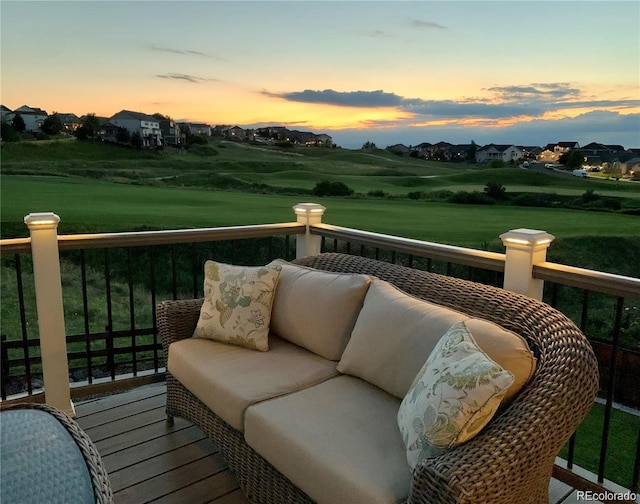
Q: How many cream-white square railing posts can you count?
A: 3